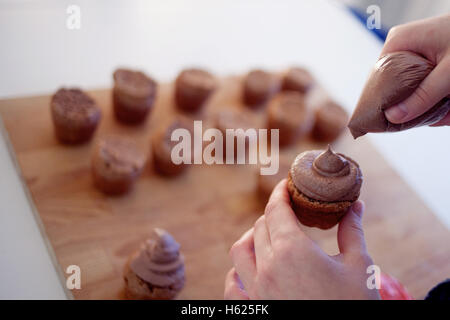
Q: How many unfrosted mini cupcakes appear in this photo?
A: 11